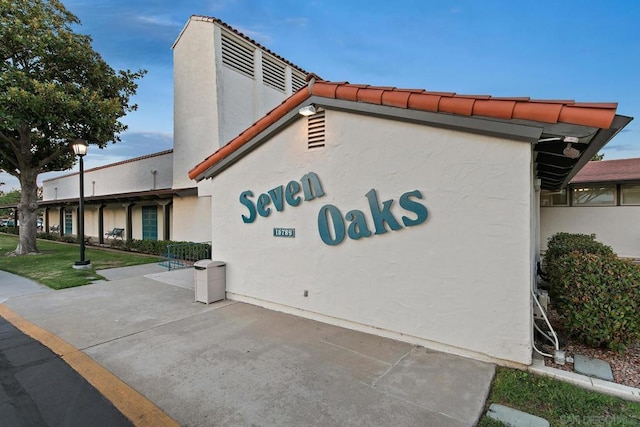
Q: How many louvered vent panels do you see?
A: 4